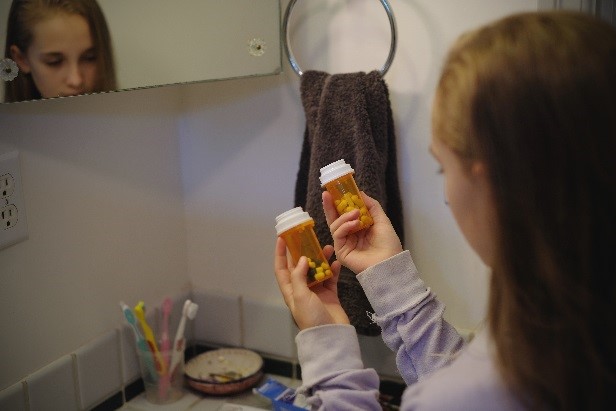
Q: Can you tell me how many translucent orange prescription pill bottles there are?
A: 2